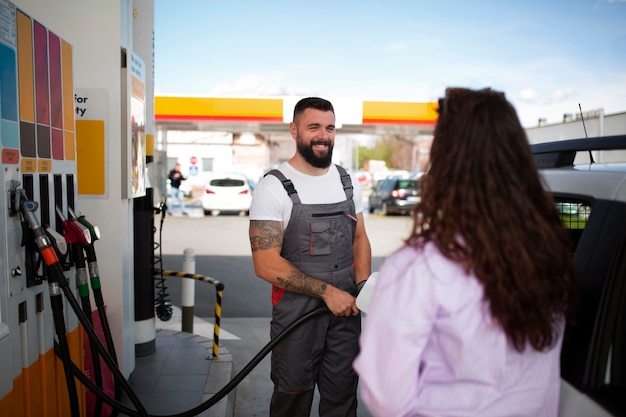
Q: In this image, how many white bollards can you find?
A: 1